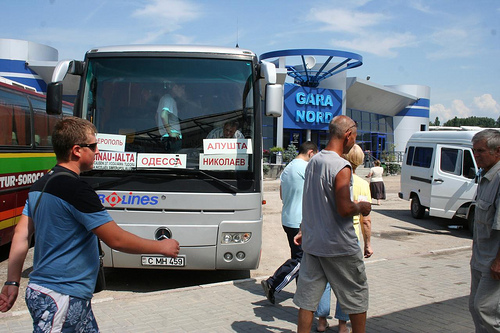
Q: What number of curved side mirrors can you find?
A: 2